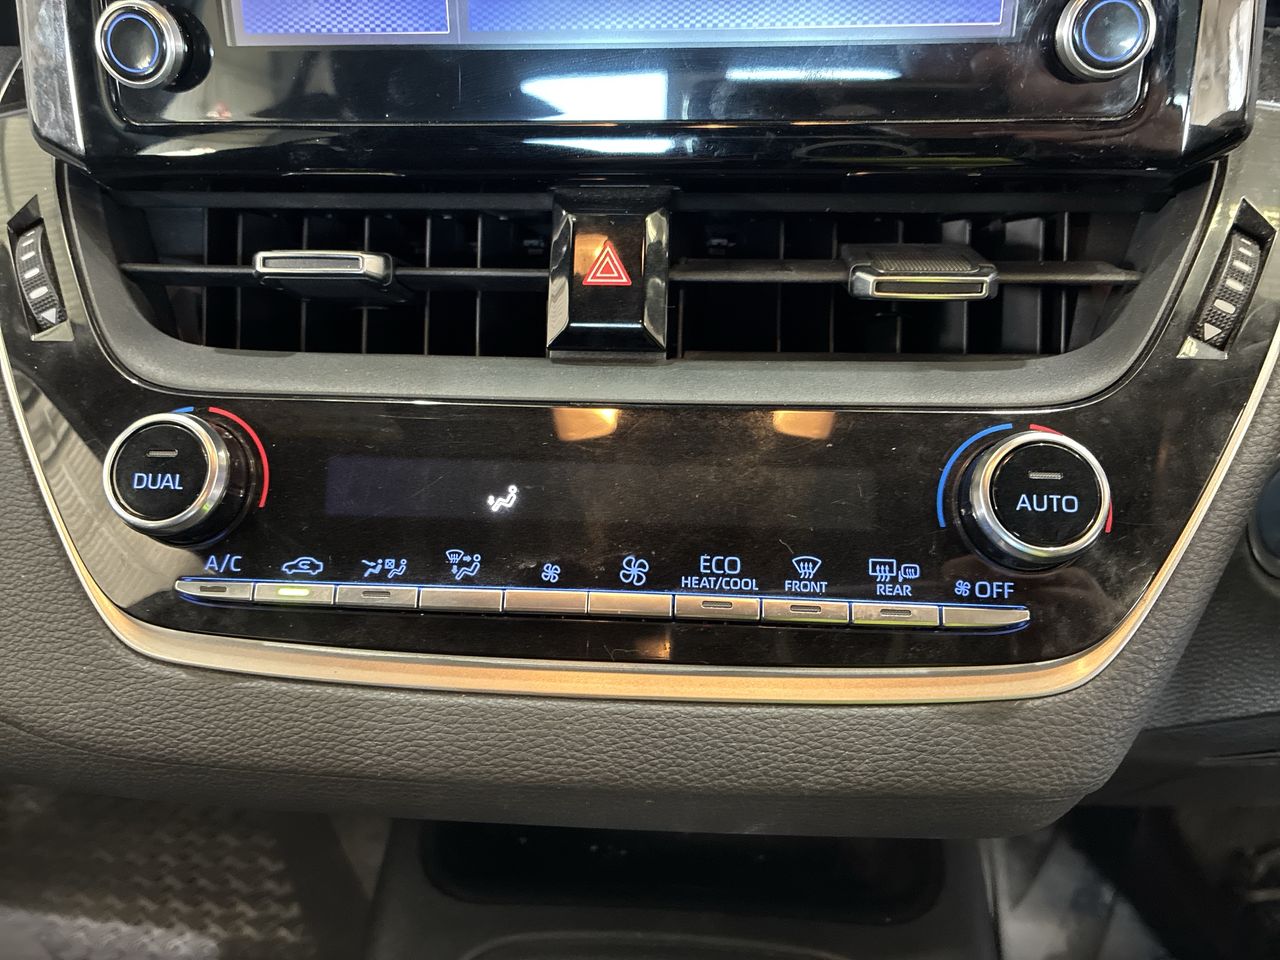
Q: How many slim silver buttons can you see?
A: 10